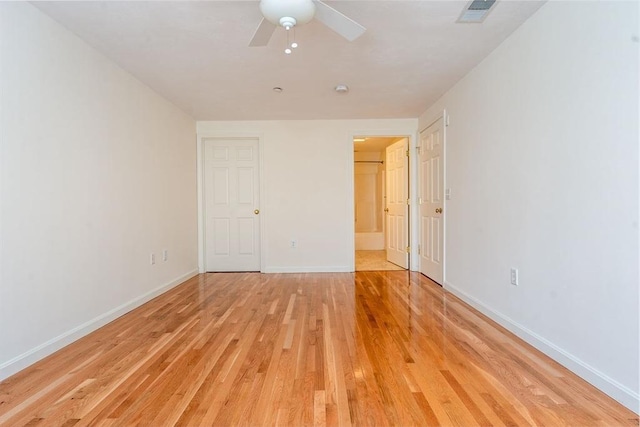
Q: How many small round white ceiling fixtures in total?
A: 2